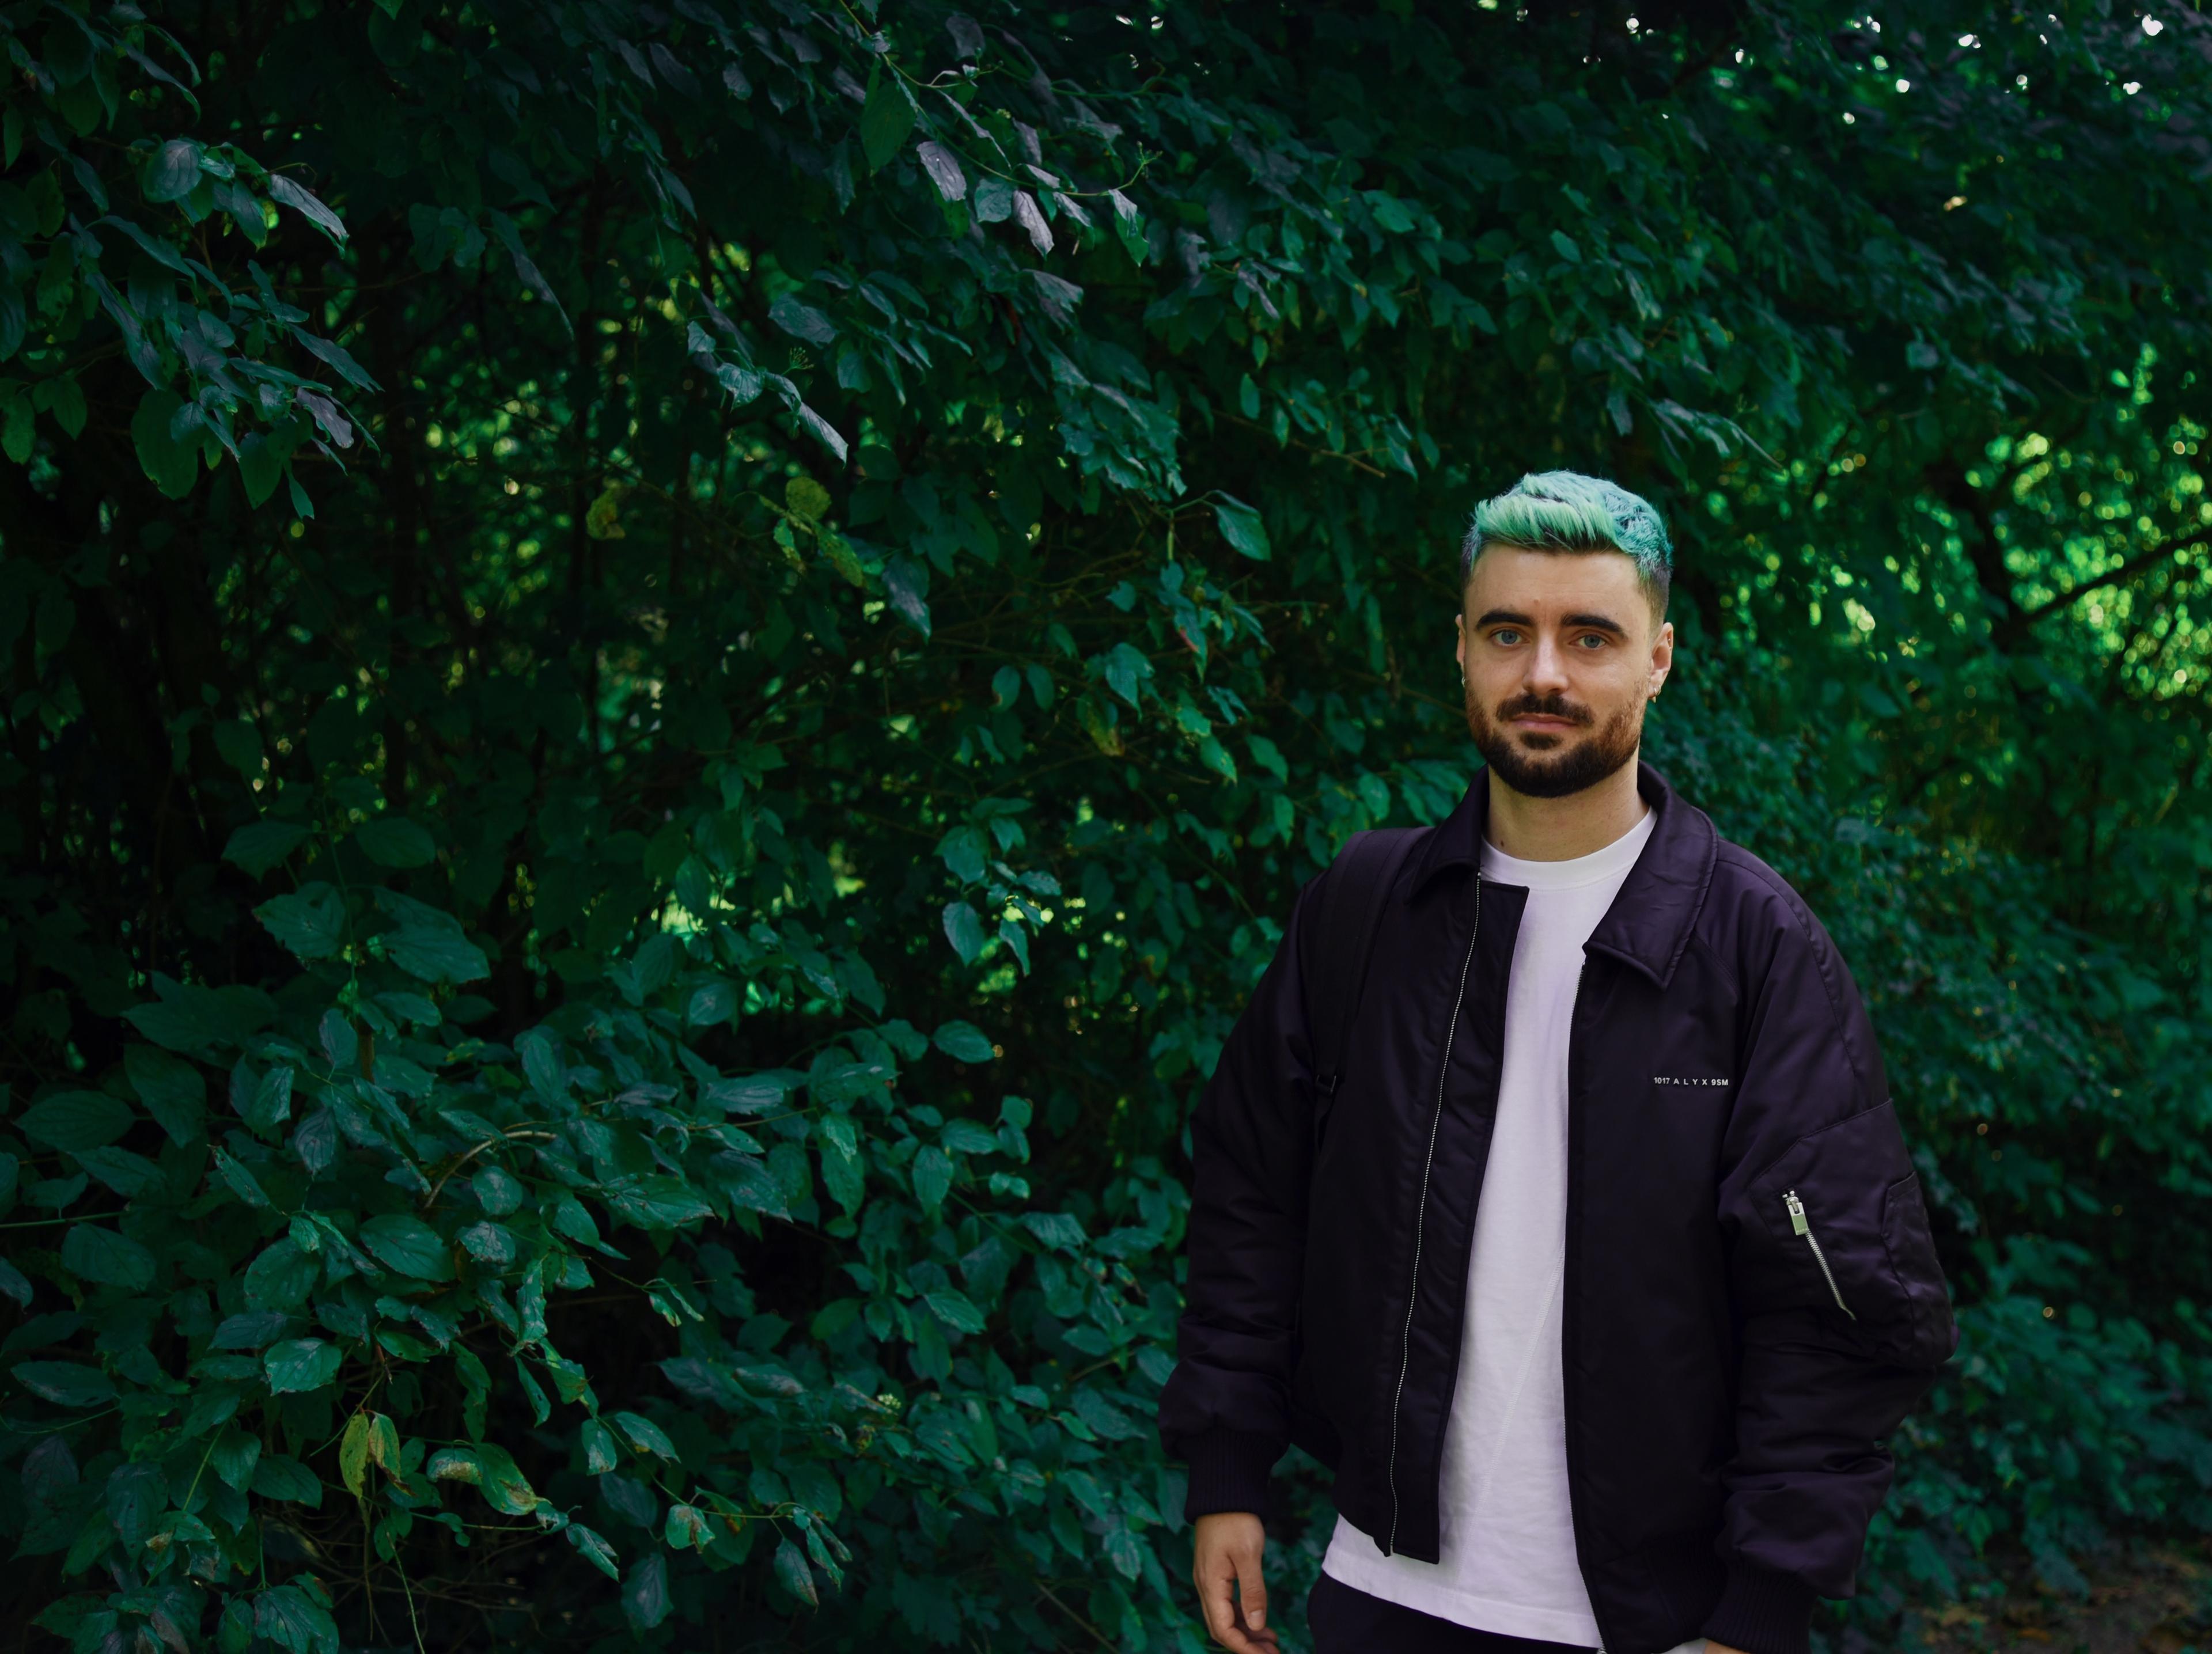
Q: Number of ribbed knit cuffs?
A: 2